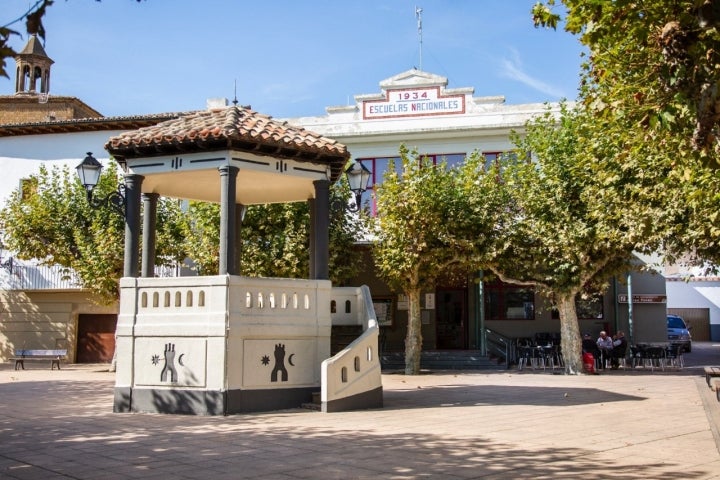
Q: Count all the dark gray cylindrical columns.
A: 6